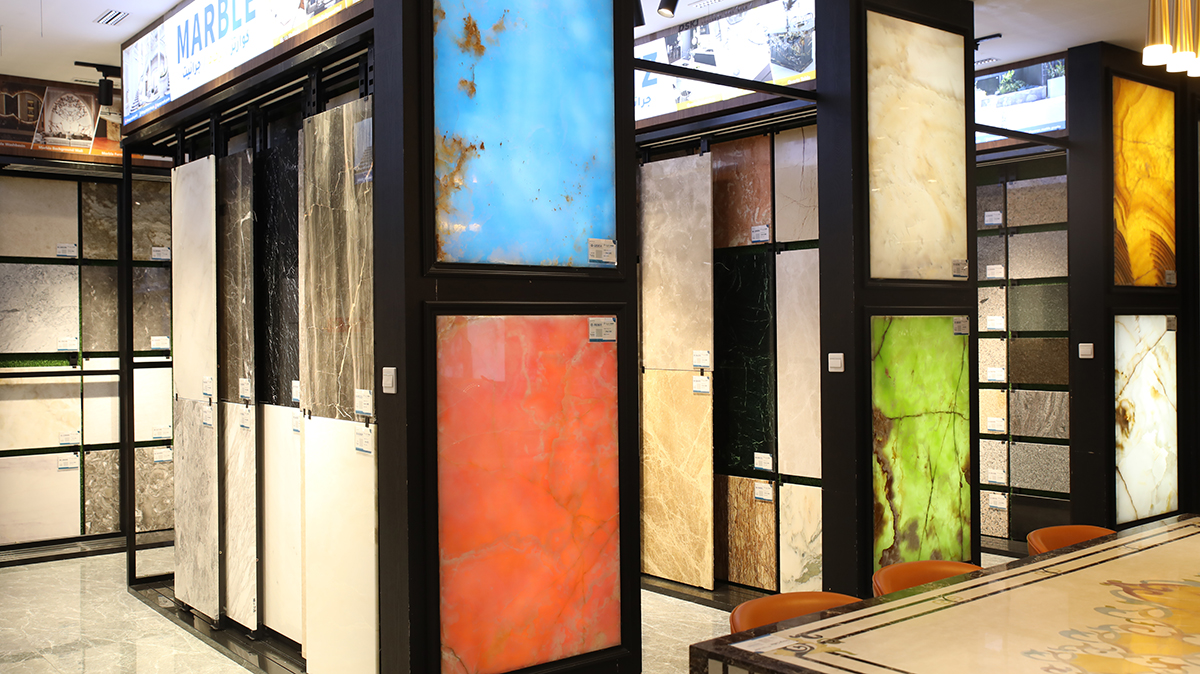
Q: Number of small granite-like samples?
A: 14